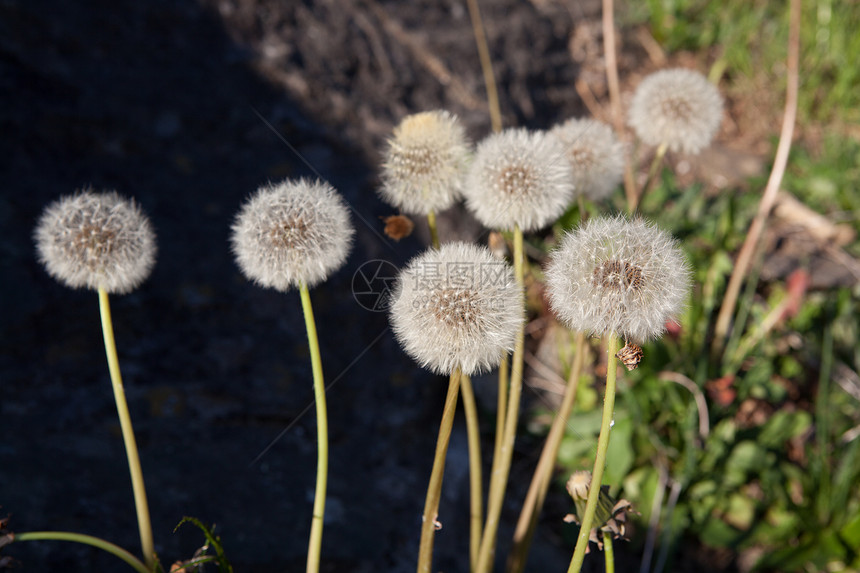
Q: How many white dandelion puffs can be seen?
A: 8